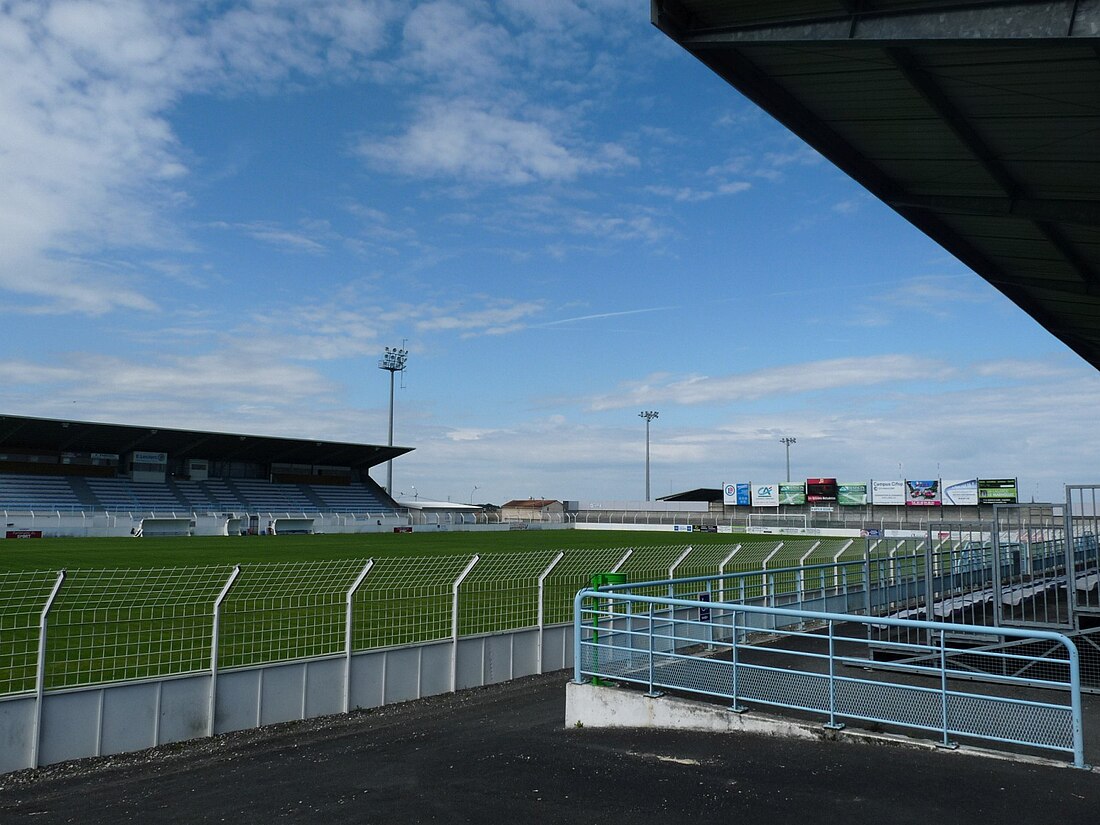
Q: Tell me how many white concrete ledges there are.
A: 1